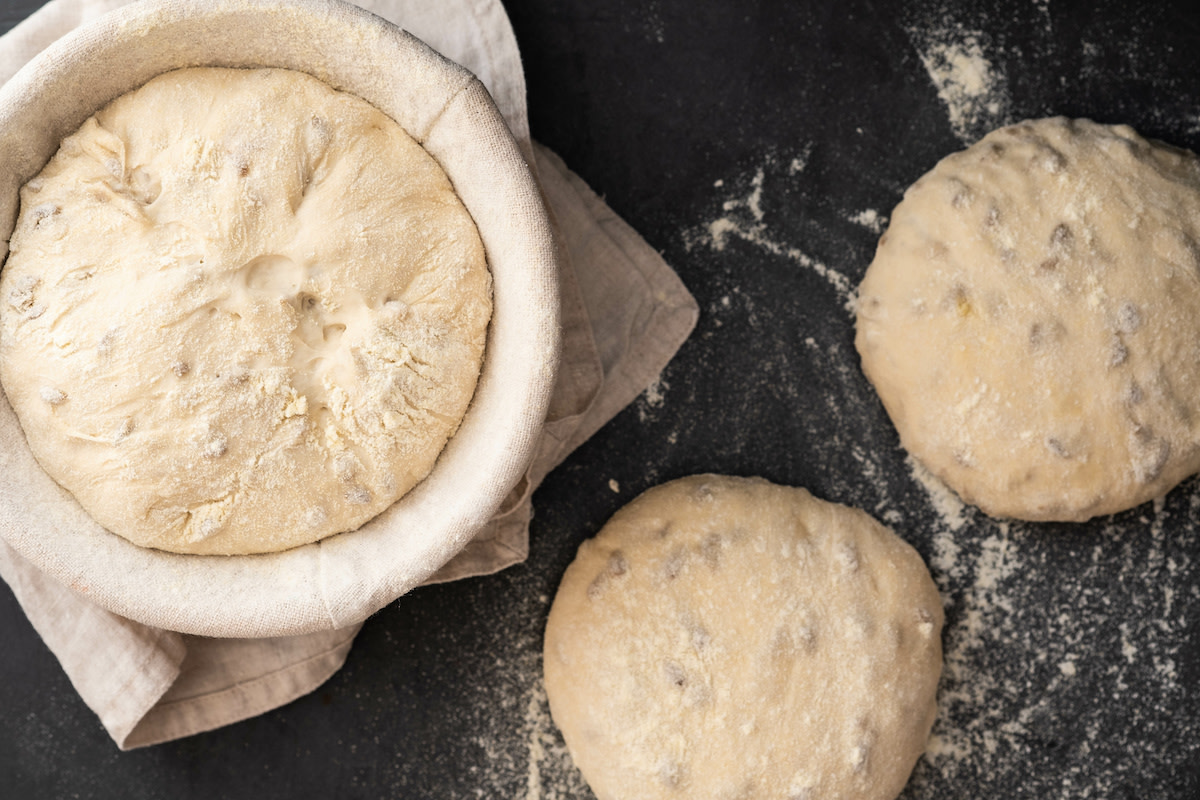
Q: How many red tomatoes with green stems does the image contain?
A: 0